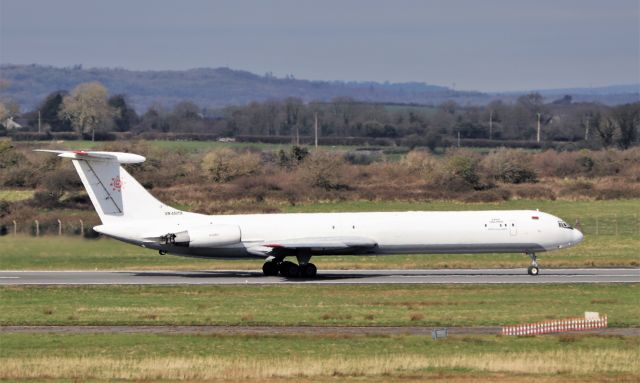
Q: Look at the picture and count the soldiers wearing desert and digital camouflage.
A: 0